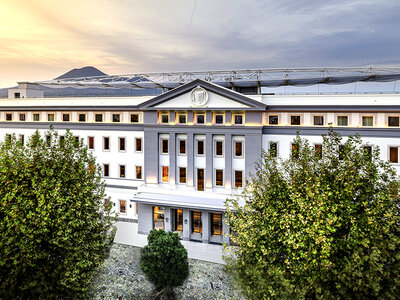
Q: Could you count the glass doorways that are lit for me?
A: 4